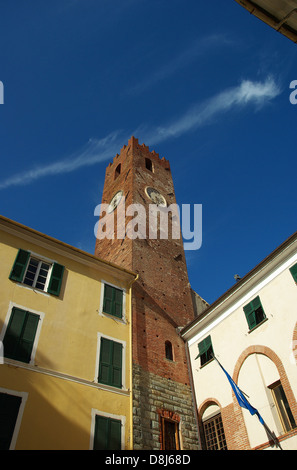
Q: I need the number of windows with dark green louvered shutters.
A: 9